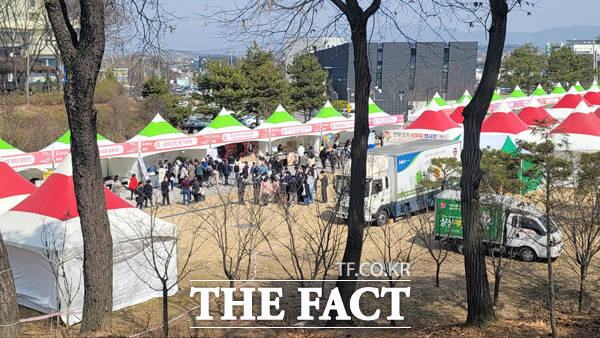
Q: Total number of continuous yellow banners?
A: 0